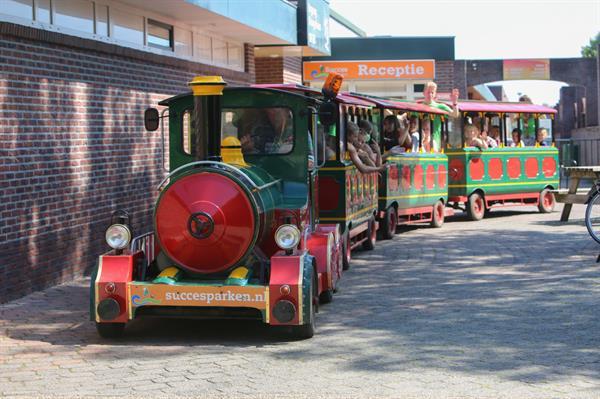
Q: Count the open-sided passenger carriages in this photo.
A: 3